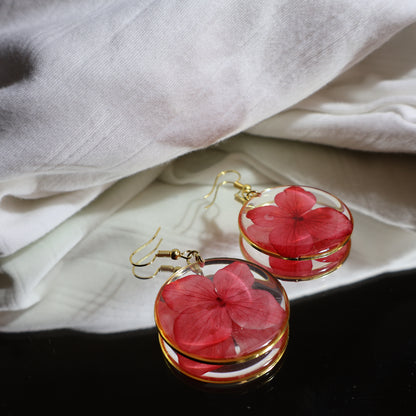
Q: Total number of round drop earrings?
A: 2